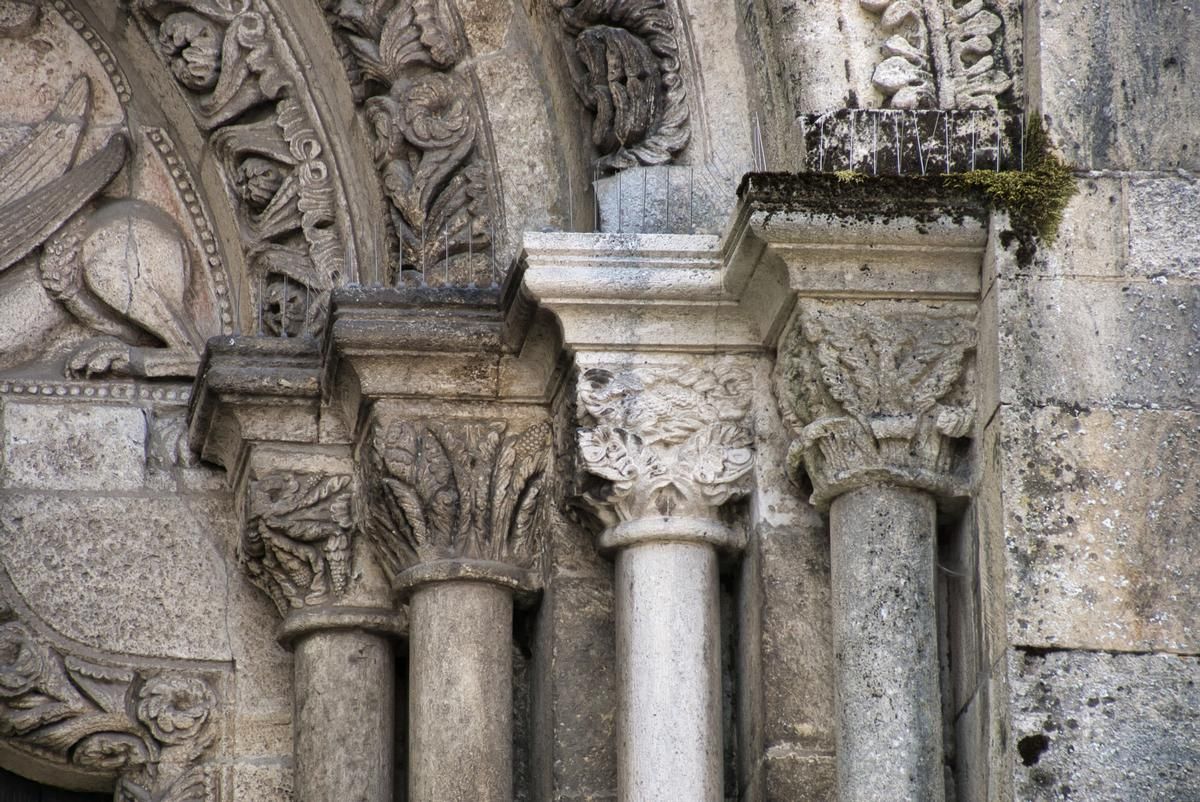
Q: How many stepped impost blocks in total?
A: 4